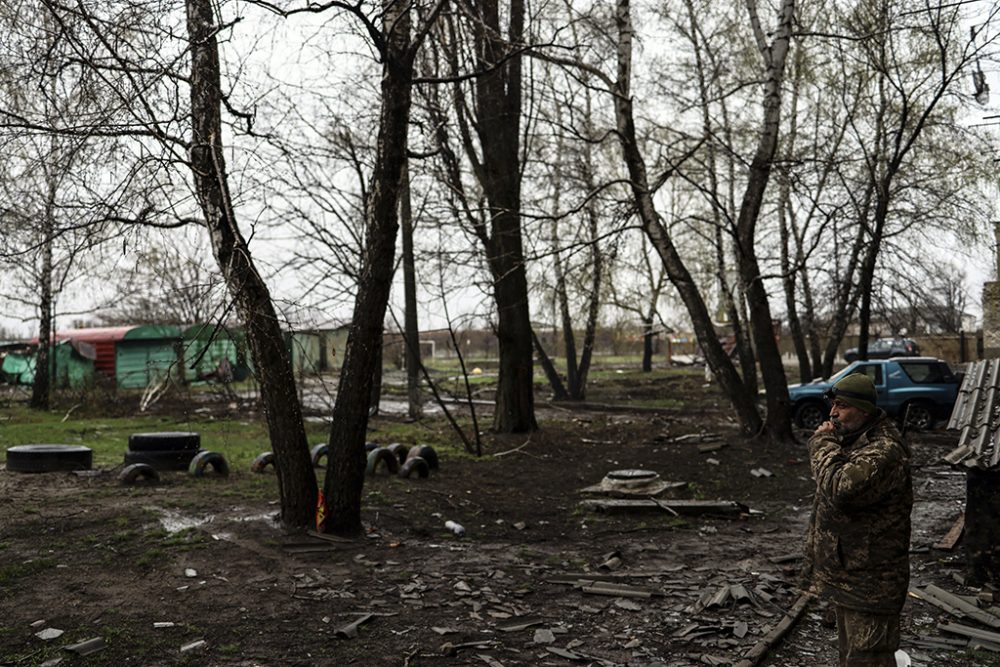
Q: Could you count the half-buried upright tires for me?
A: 9